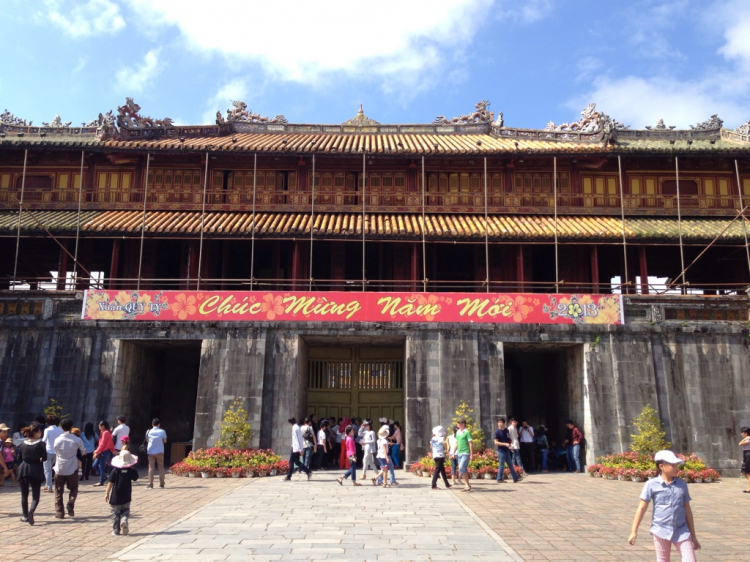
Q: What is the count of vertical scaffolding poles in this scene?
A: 13